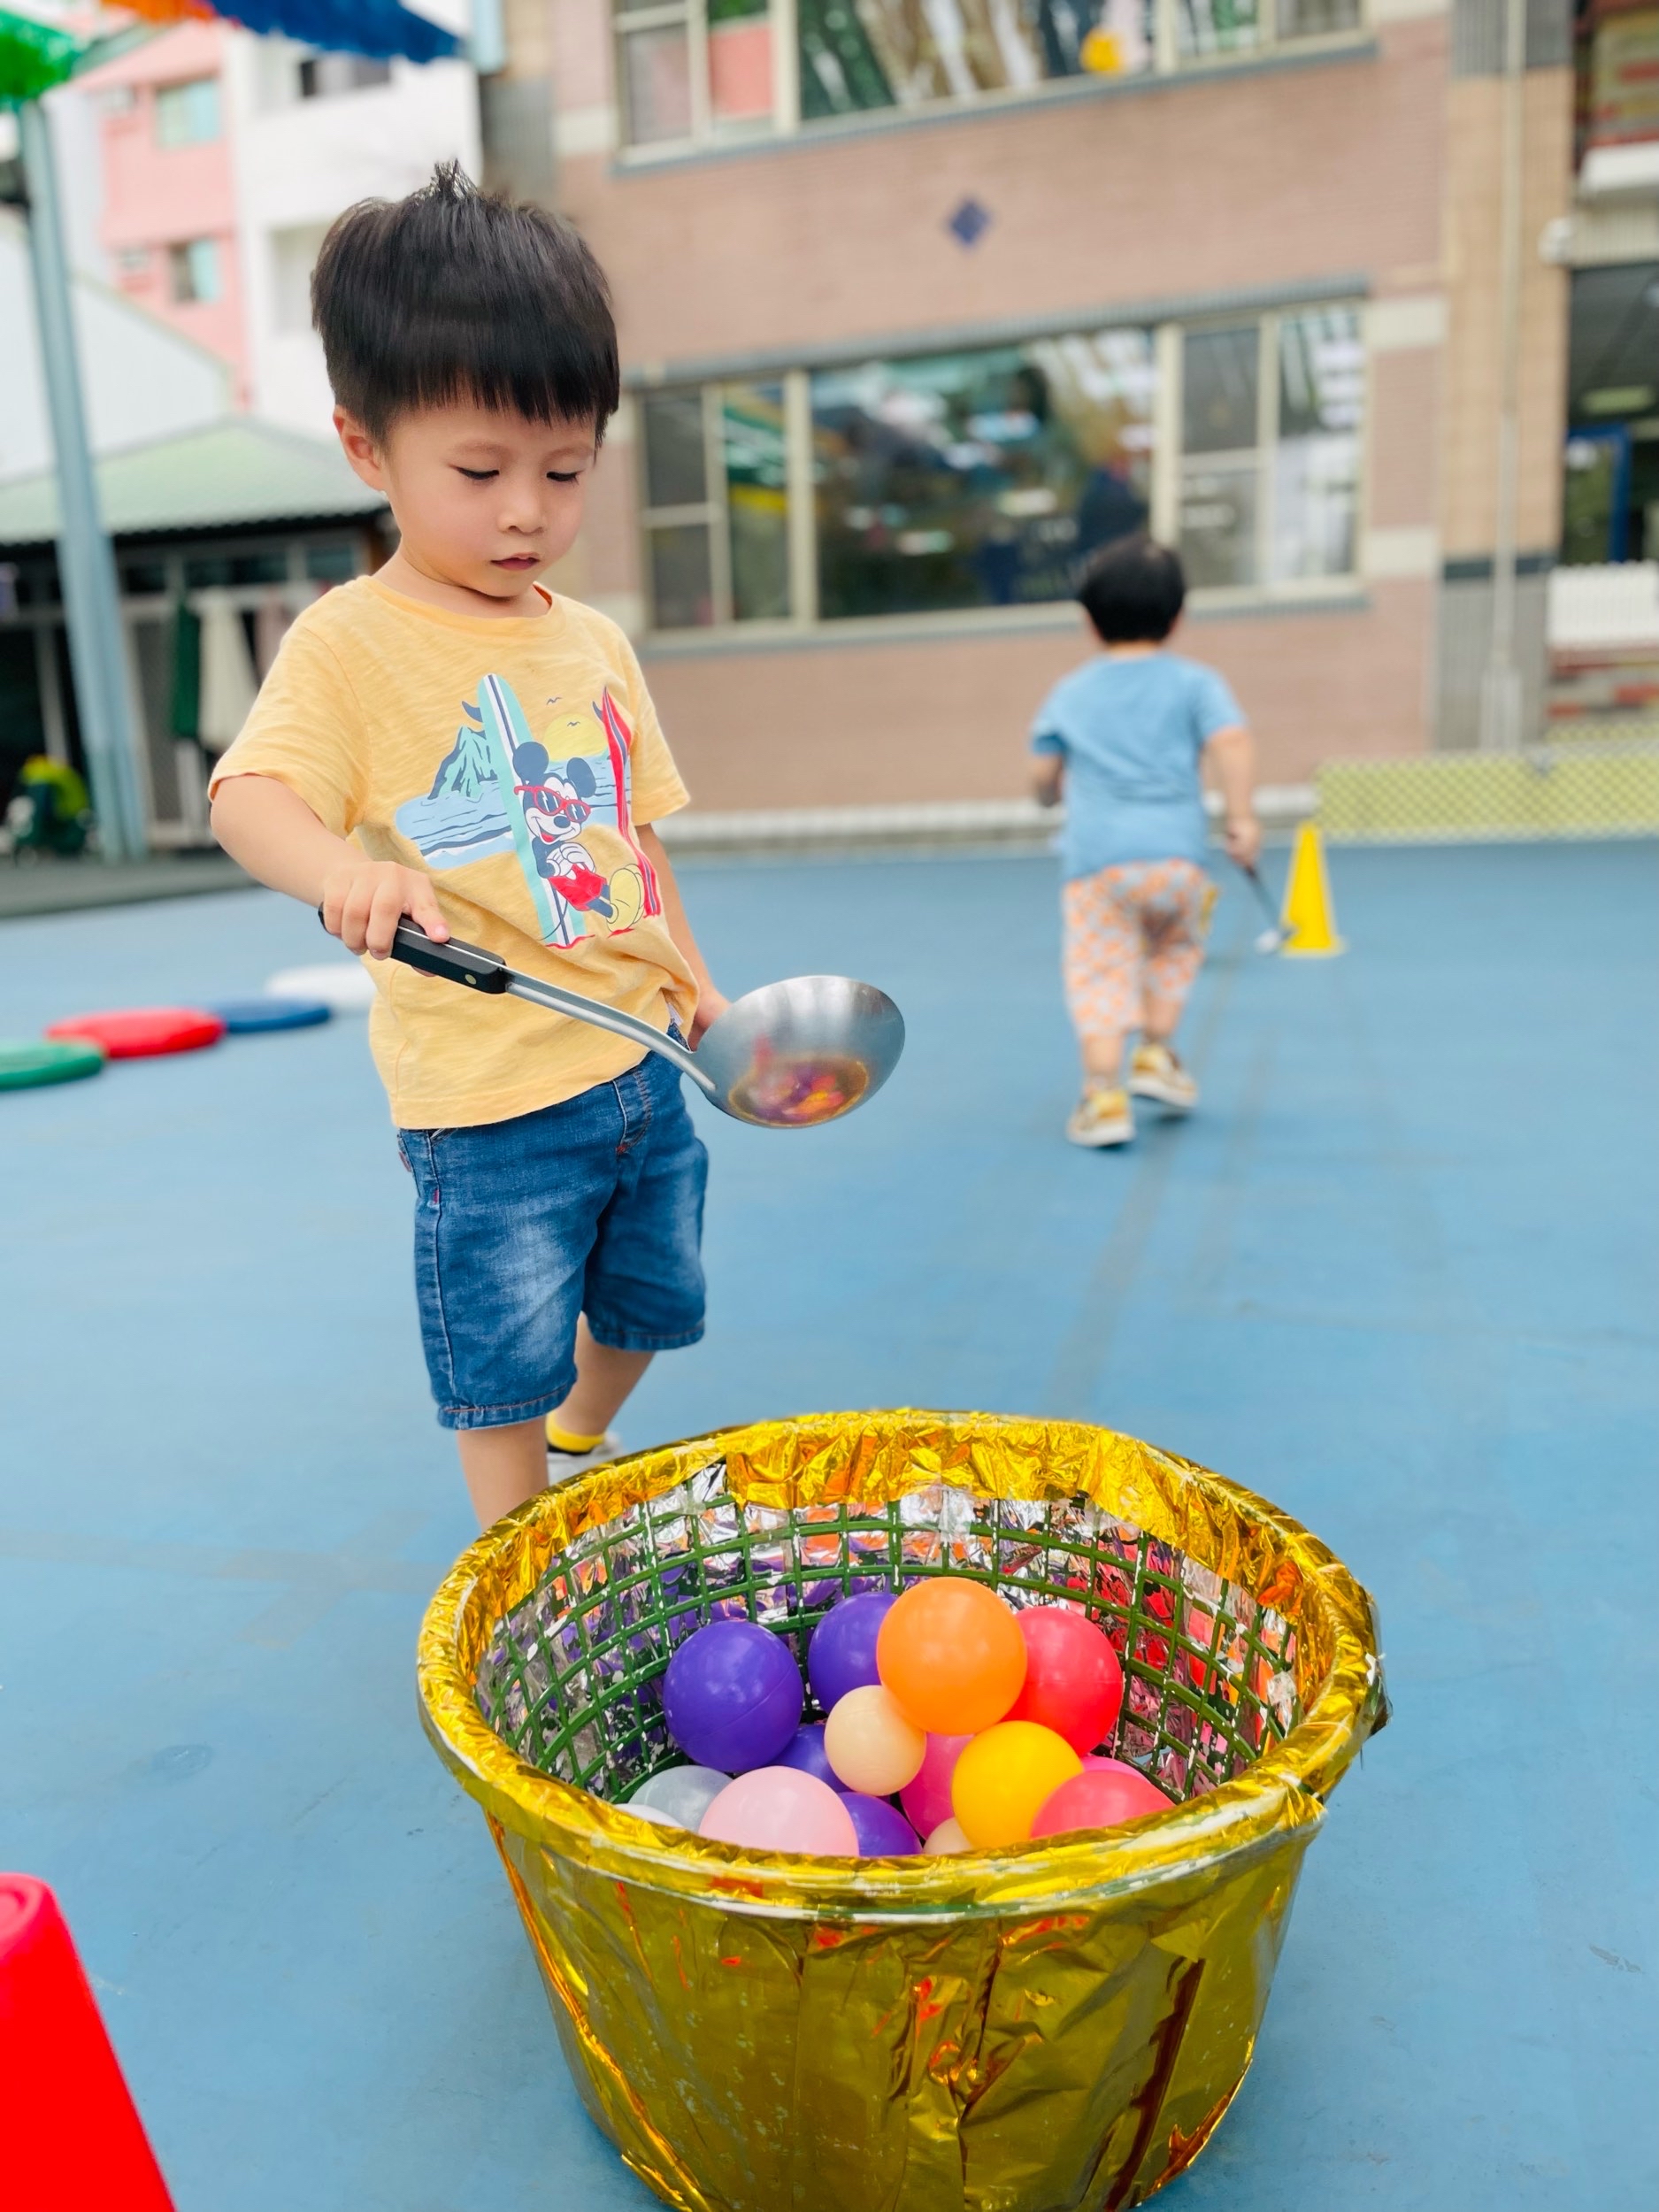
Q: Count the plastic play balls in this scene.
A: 15